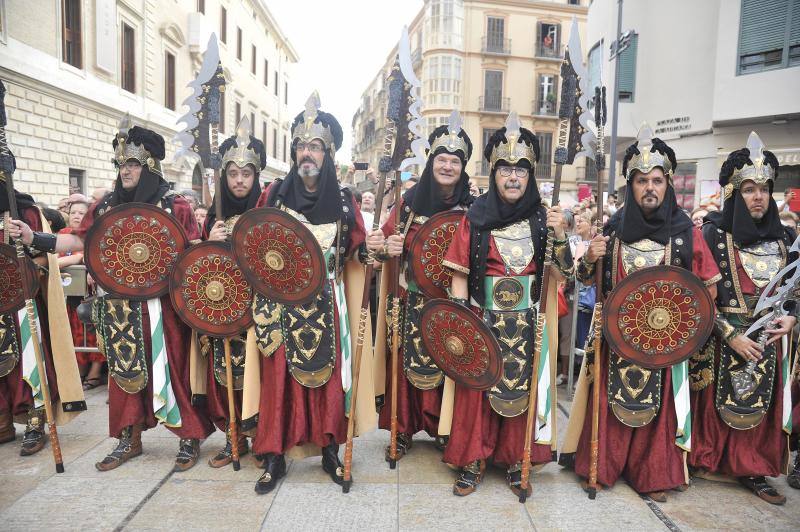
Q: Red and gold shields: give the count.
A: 7